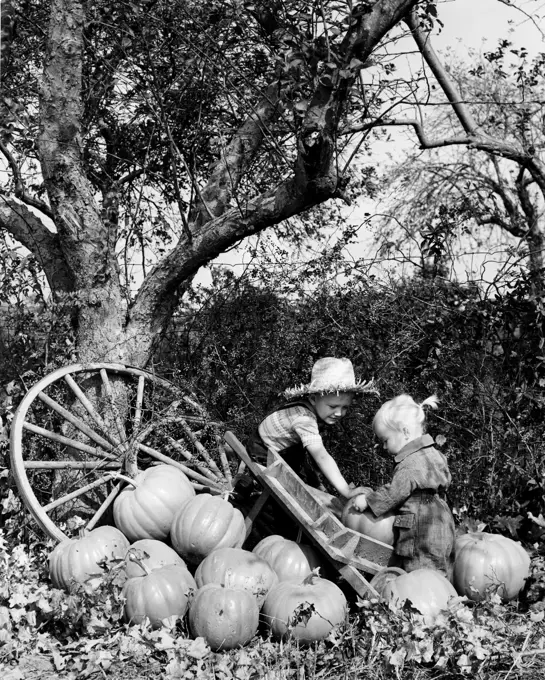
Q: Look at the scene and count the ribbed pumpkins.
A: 12